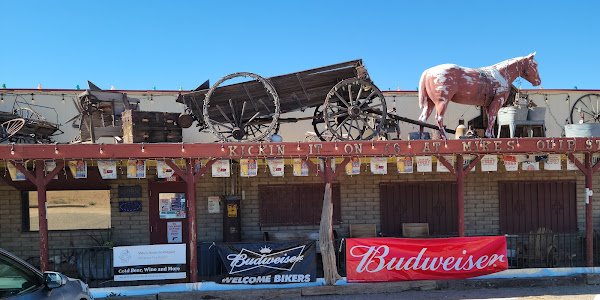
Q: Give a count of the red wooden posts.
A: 5